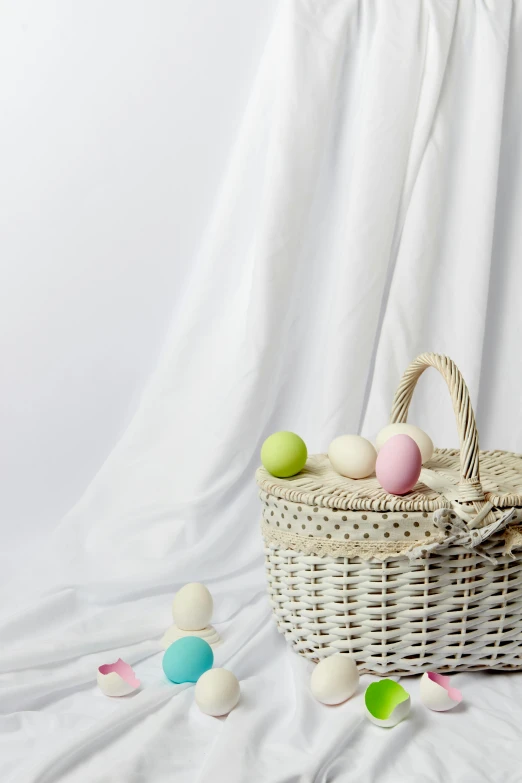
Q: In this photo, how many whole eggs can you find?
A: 8